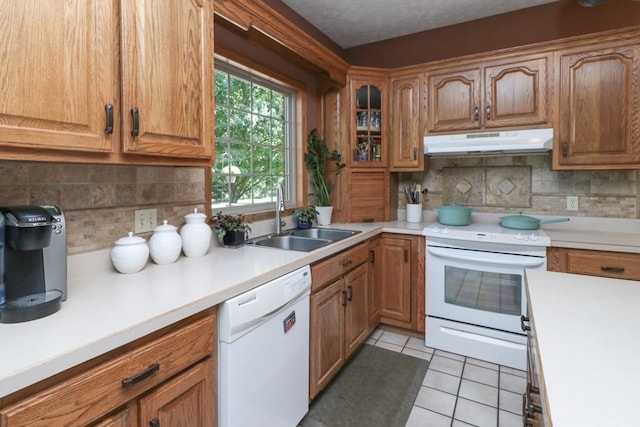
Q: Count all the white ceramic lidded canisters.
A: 3